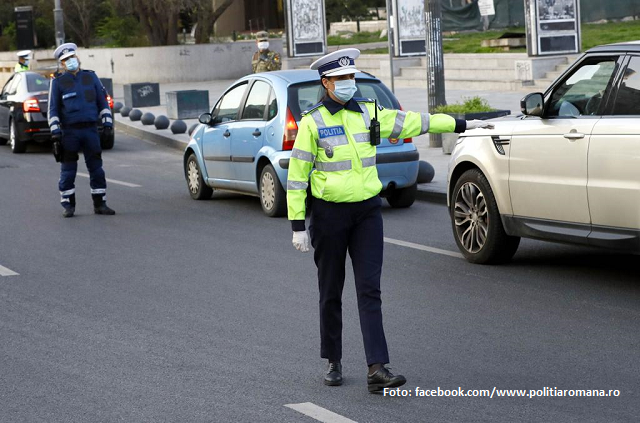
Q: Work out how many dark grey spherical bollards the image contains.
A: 8